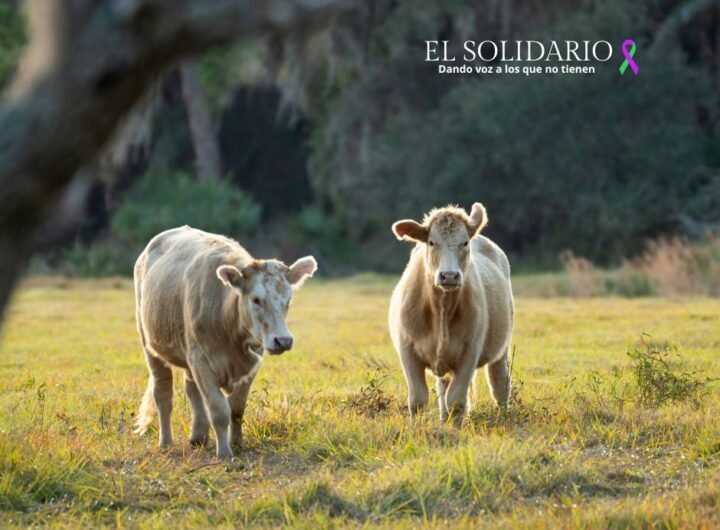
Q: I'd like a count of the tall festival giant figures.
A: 0